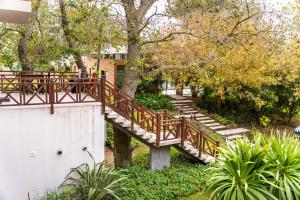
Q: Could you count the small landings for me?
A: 1